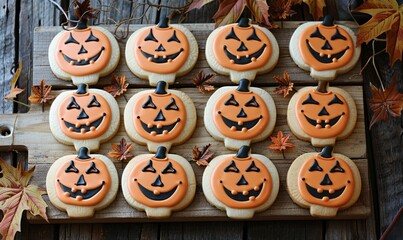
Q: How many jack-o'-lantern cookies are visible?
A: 12